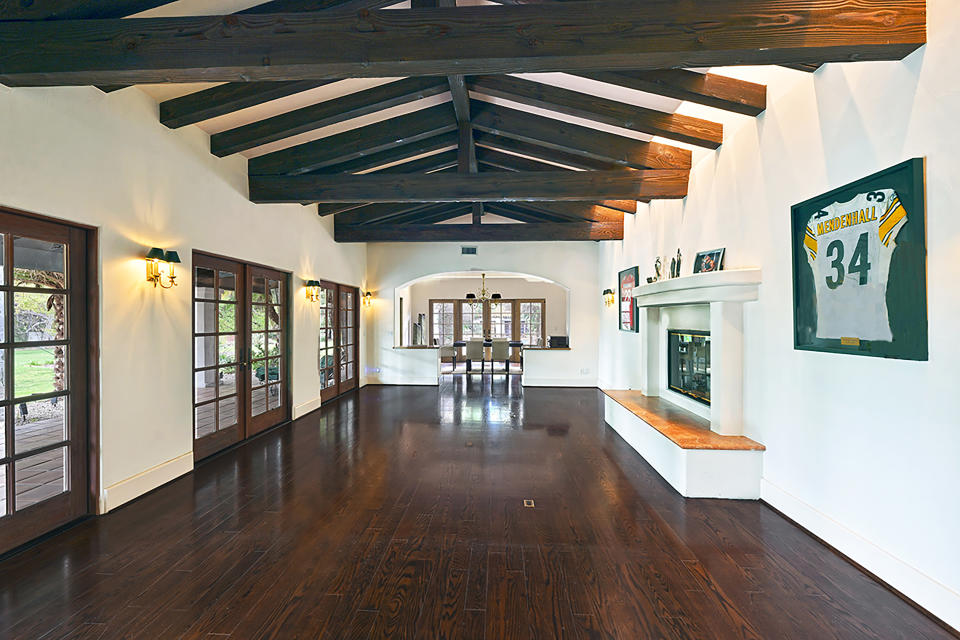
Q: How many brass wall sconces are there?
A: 4